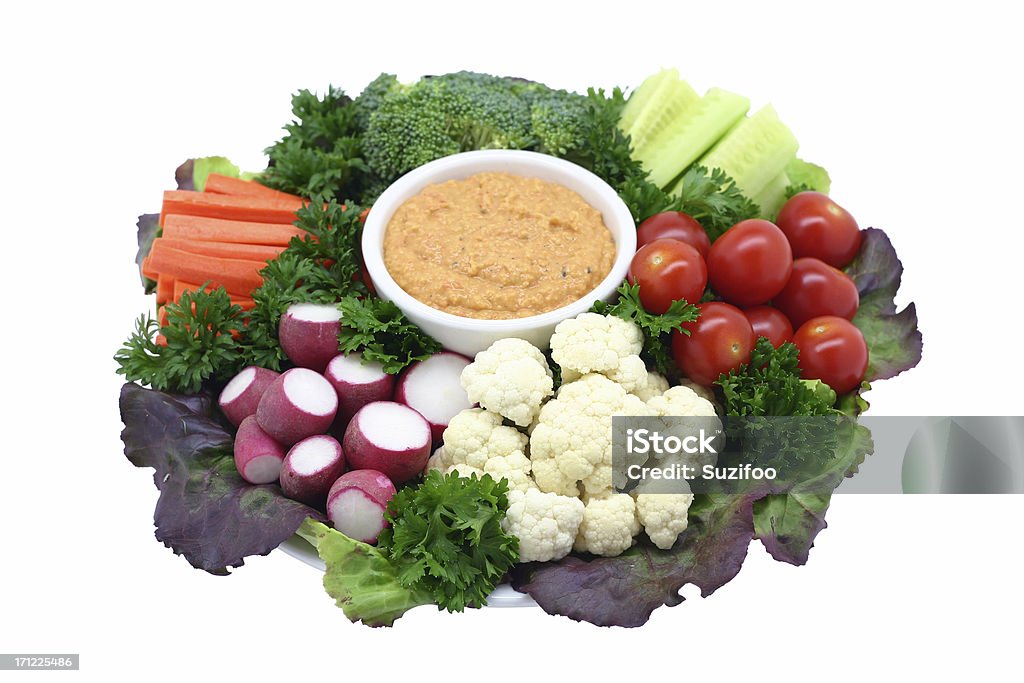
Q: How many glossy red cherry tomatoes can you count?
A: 8